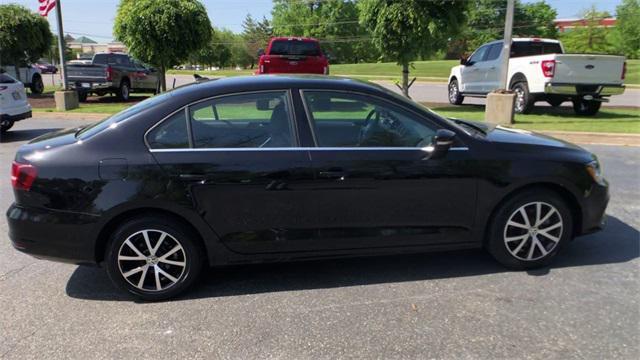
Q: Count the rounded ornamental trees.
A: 3